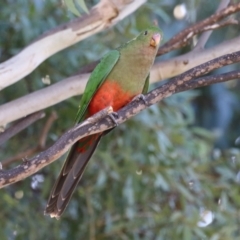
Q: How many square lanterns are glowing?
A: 0